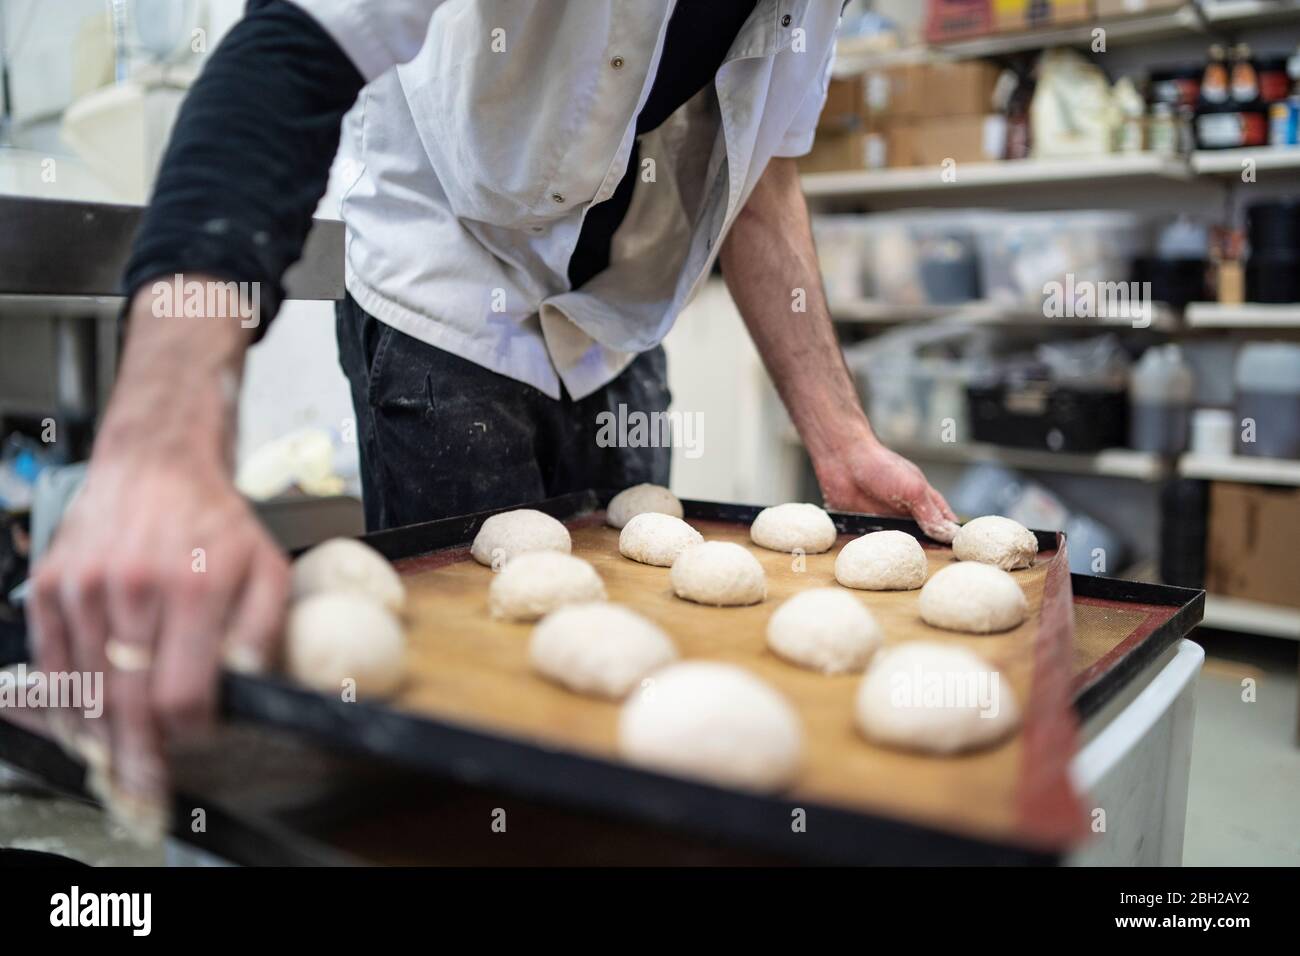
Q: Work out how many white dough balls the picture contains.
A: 15